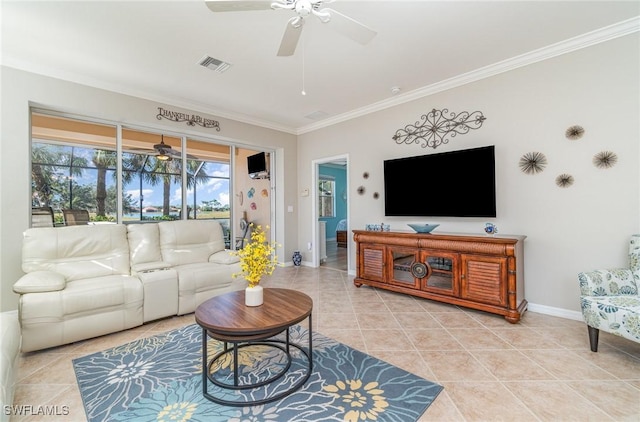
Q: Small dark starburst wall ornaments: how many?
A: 7